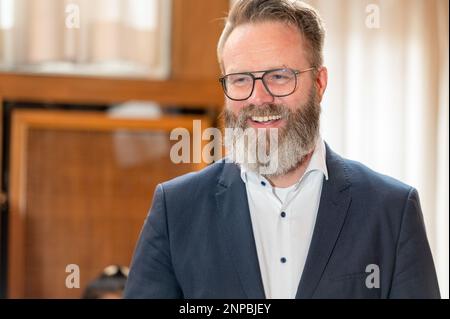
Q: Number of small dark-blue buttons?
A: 3